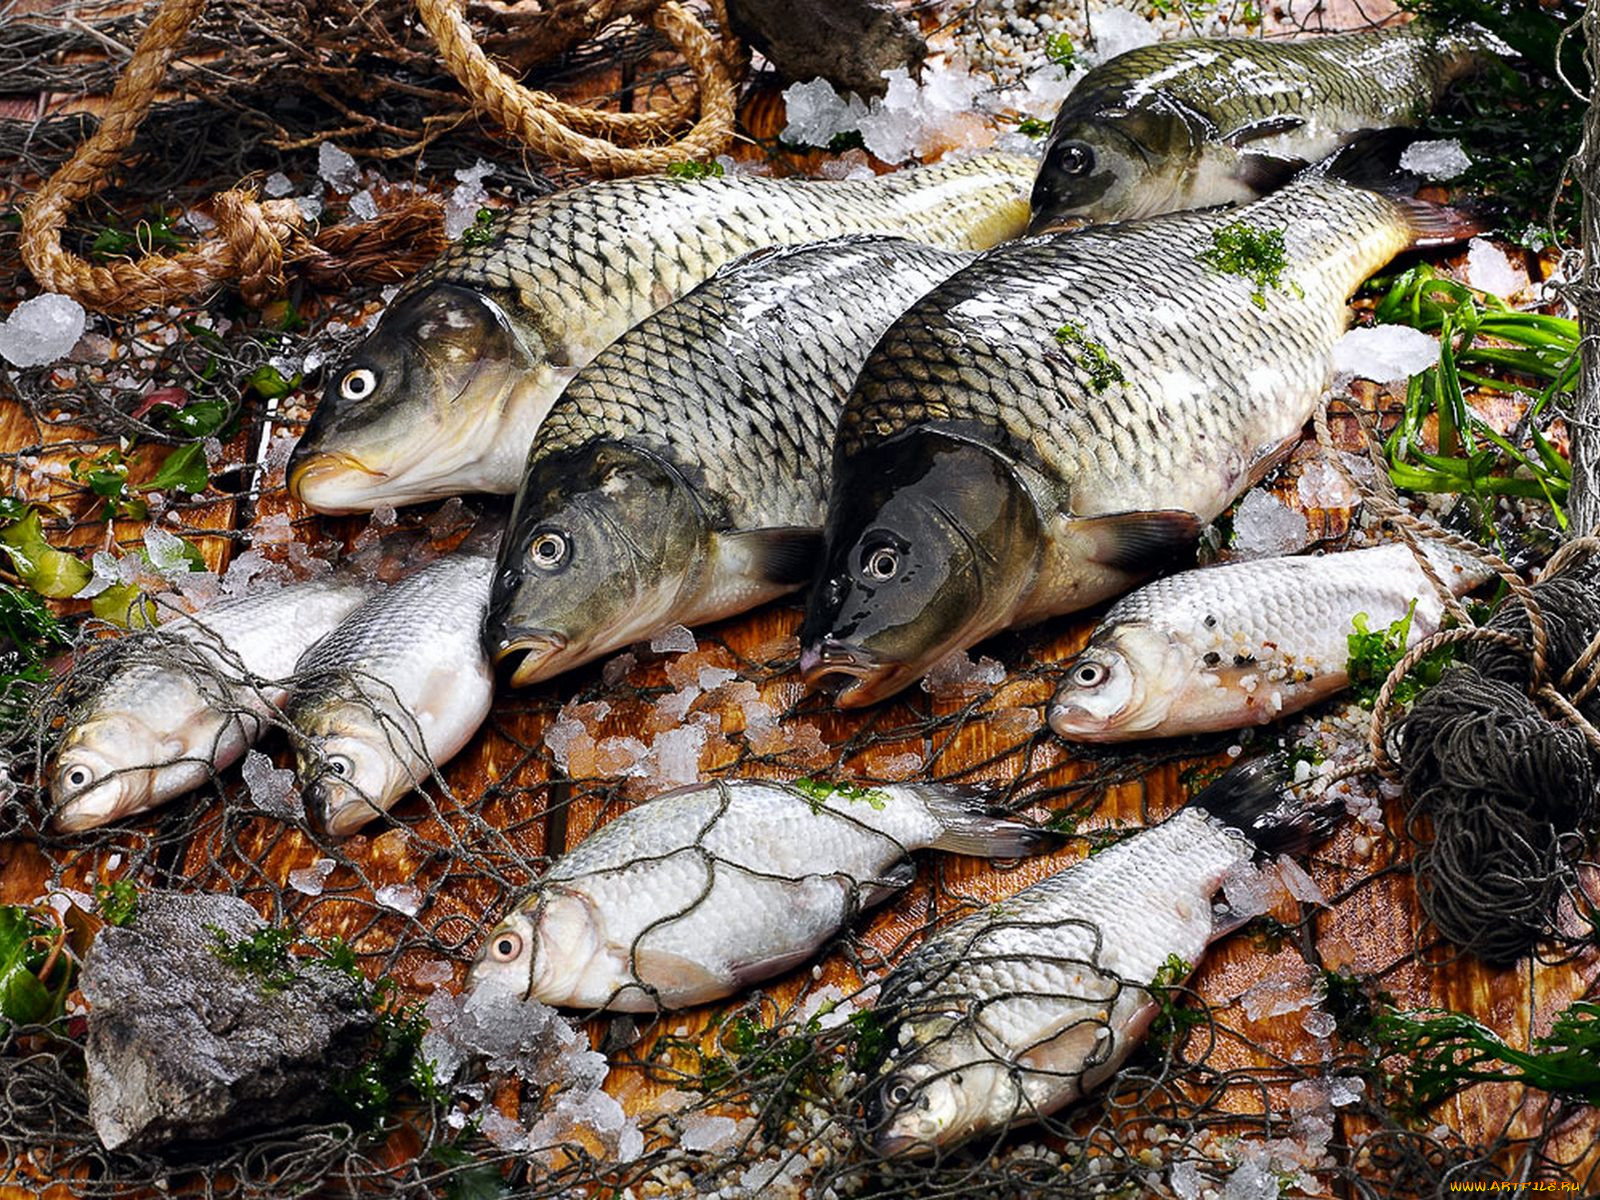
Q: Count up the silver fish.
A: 5